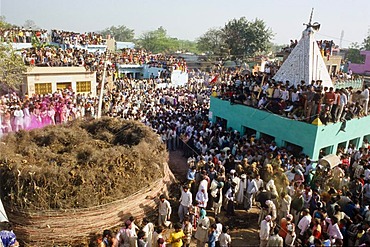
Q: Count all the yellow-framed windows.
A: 2